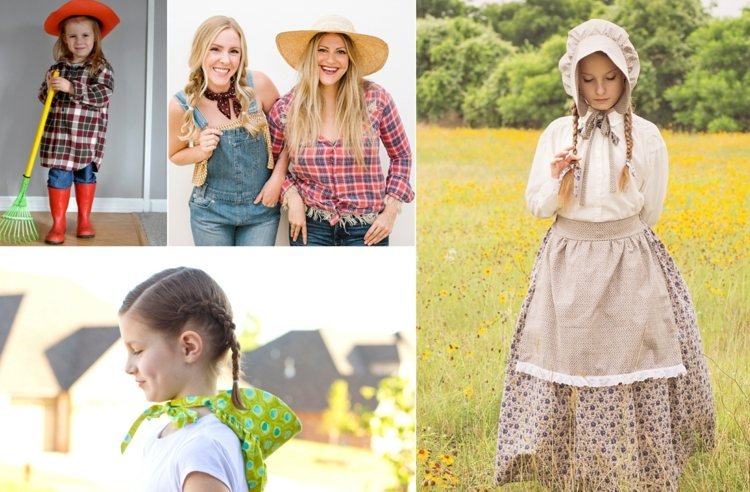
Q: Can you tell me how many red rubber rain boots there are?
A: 2